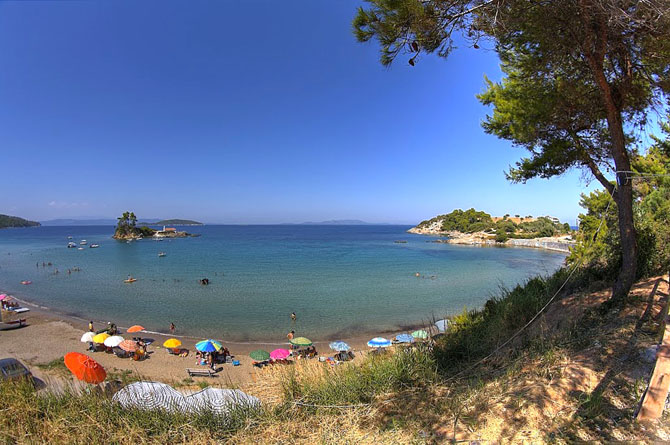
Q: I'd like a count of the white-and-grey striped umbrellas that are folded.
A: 0